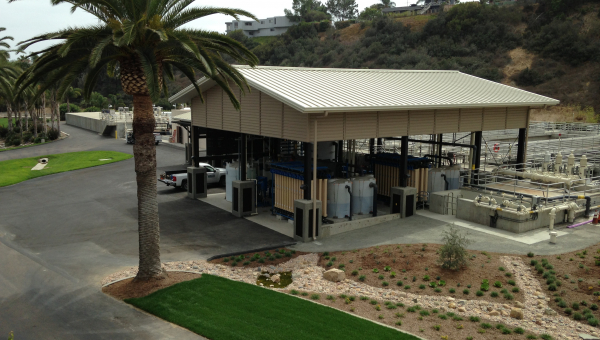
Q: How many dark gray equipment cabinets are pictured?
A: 4